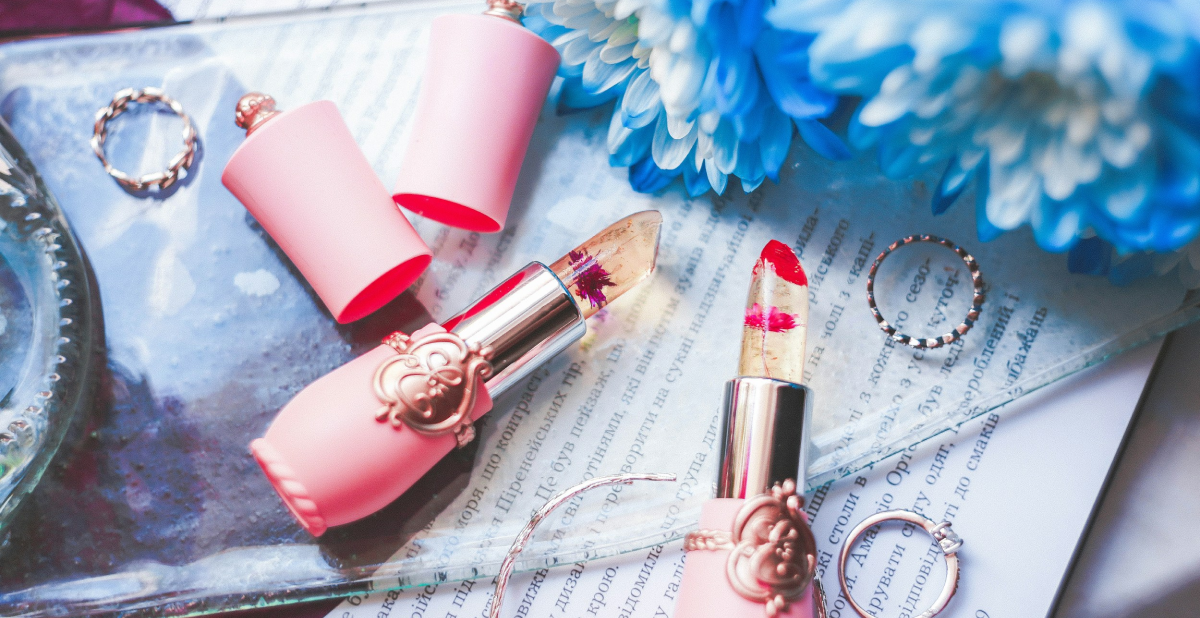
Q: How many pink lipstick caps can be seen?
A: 2